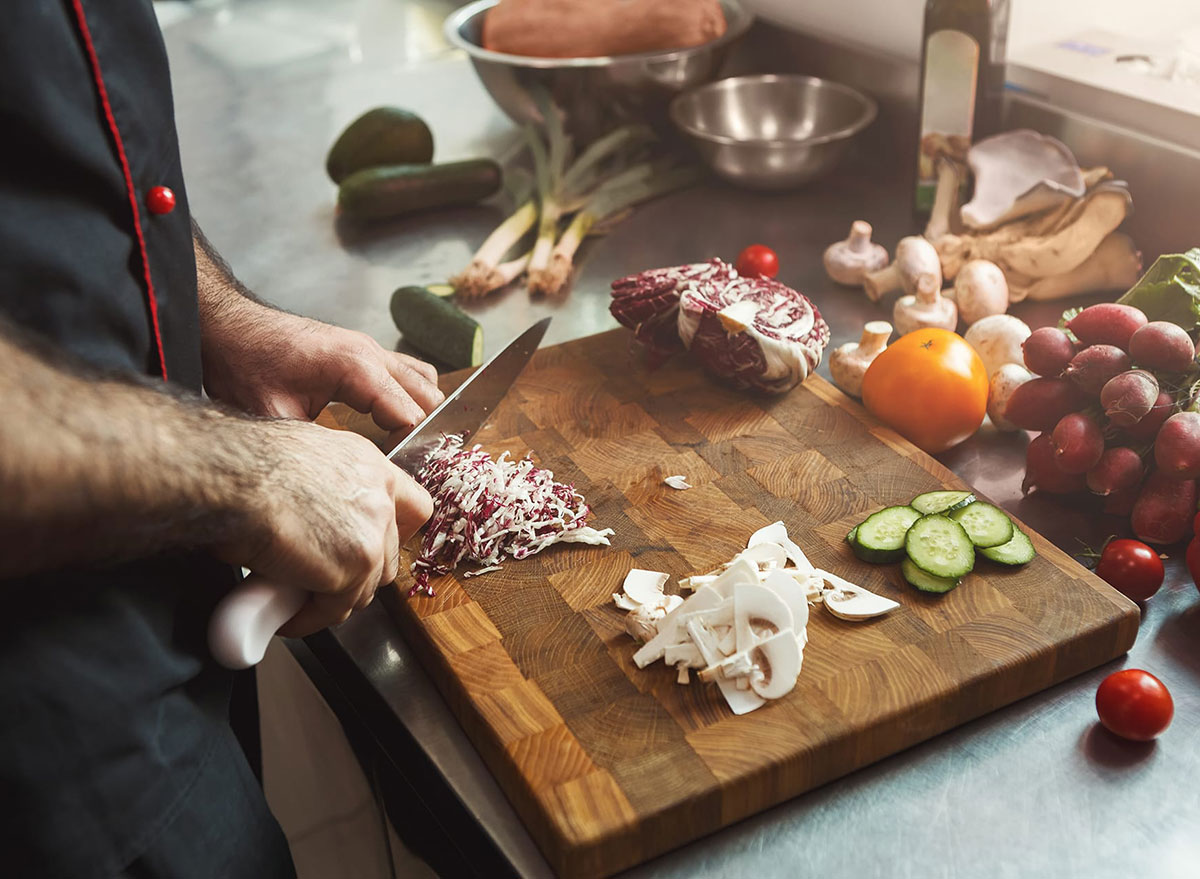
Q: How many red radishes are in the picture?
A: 13